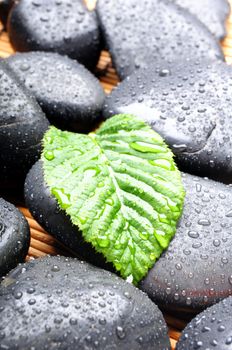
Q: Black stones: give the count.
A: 12